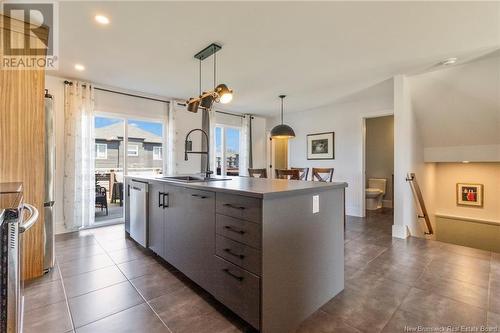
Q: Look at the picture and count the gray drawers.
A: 4